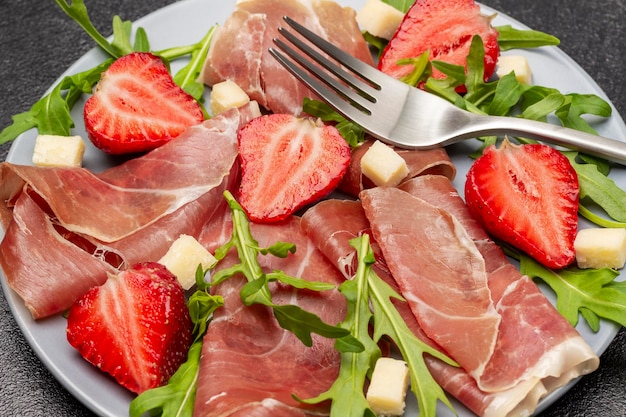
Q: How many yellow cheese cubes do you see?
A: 8